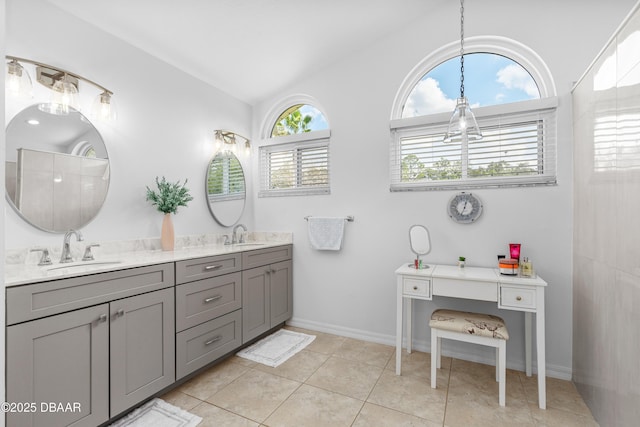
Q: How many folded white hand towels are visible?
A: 1